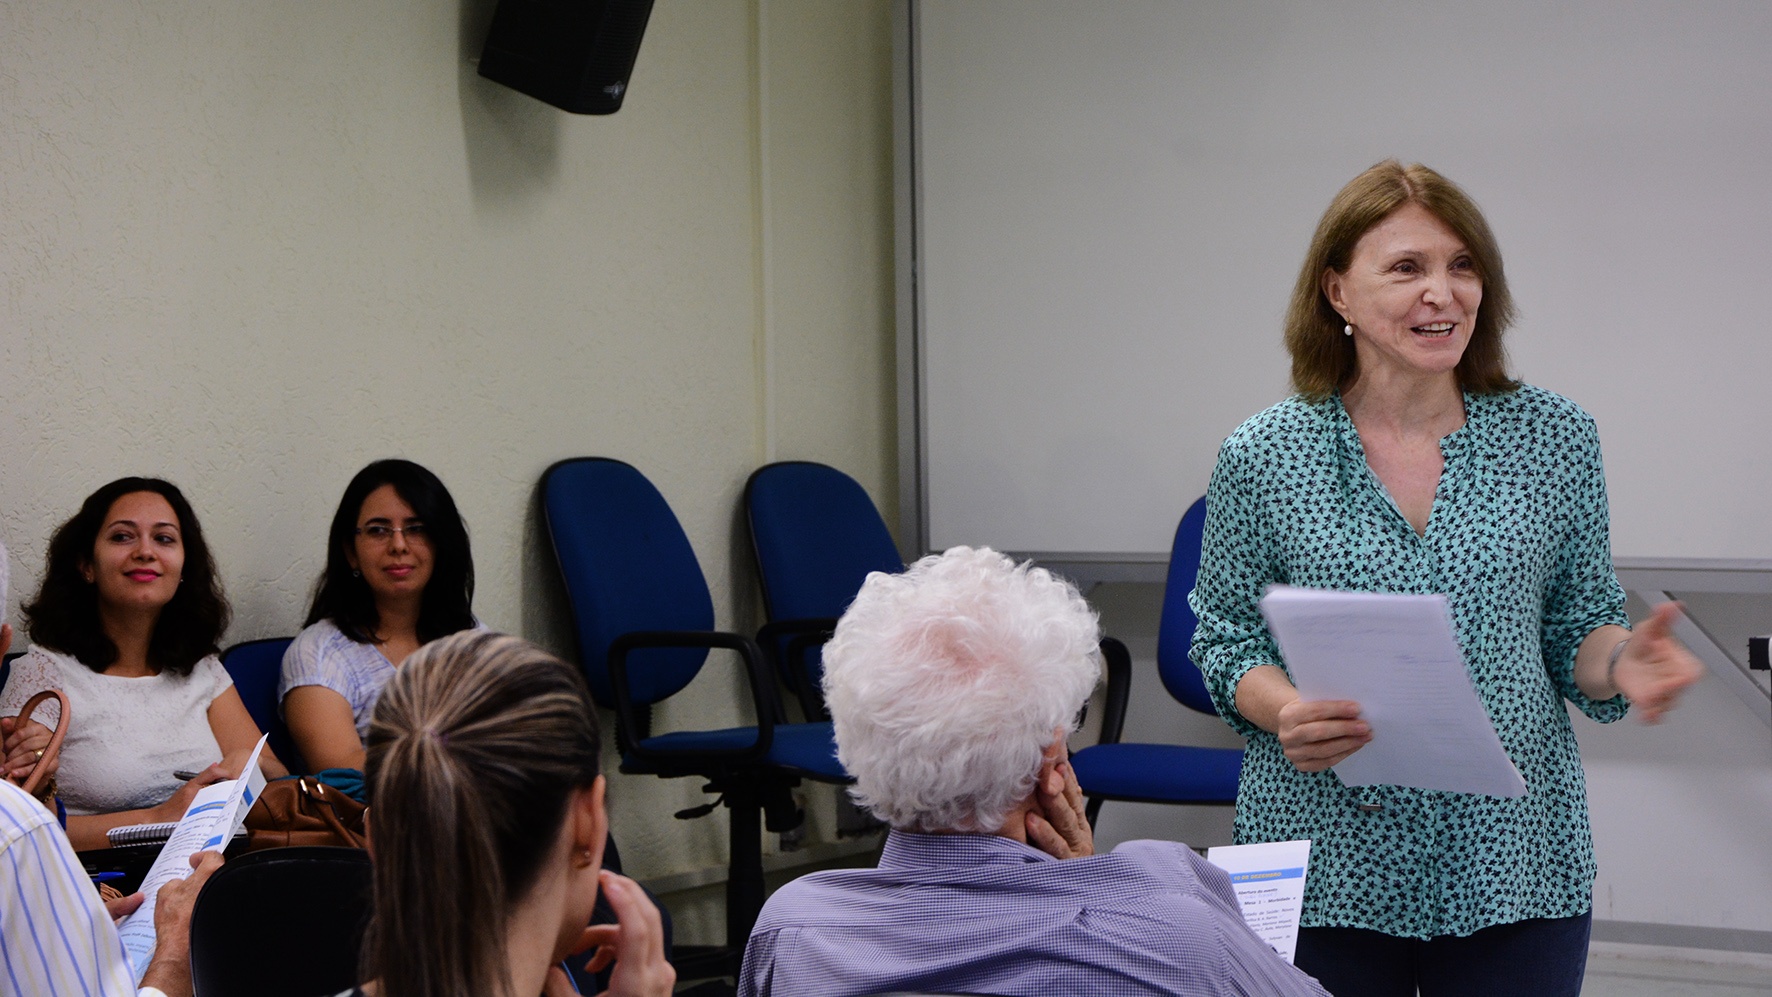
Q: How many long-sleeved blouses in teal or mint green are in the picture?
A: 1